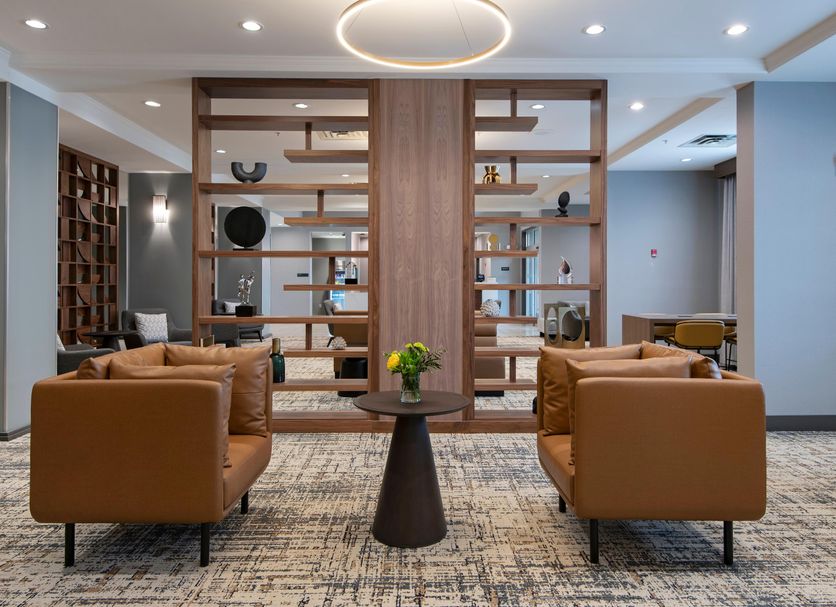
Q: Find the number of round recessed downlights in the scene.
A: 12